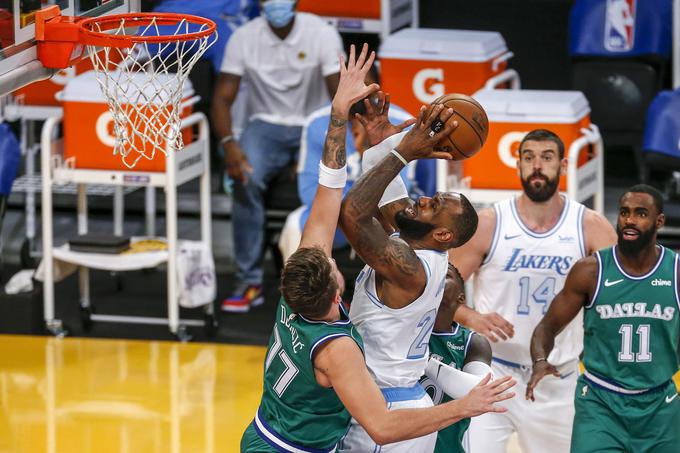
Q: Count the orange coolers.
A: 5